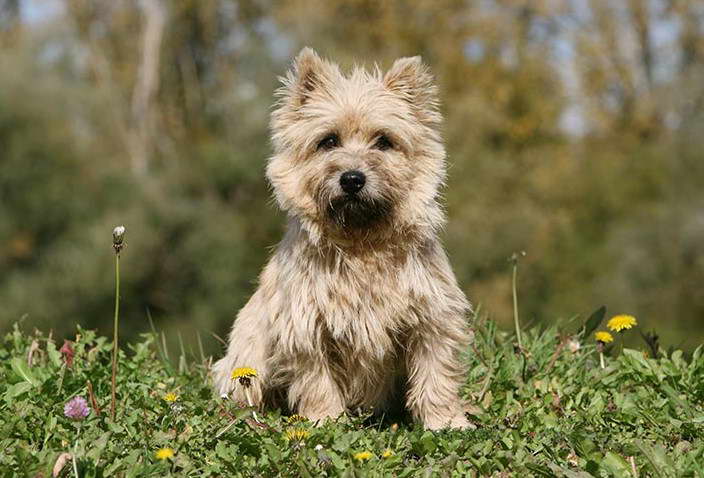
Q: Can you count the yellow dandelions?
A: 9